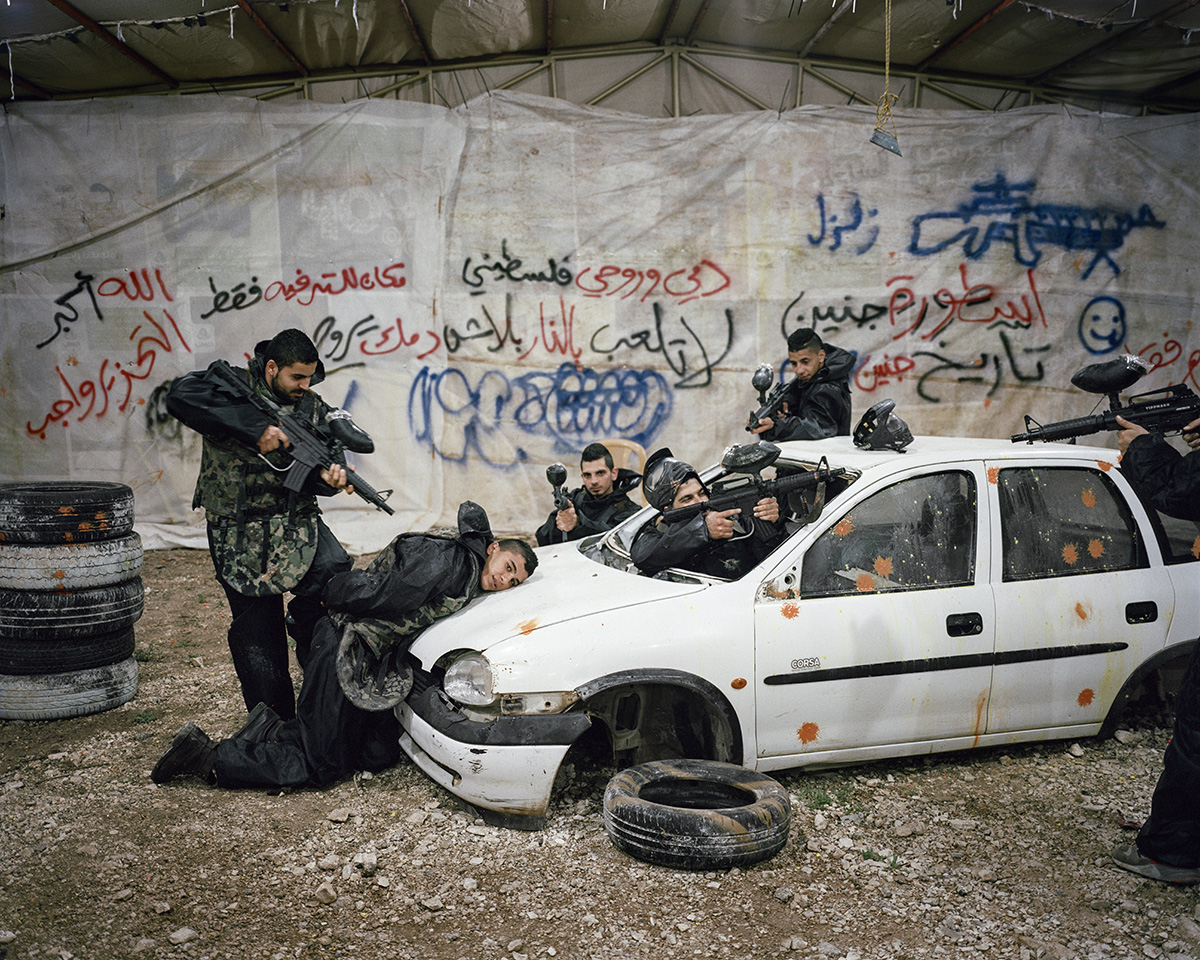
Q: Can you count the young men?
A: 6